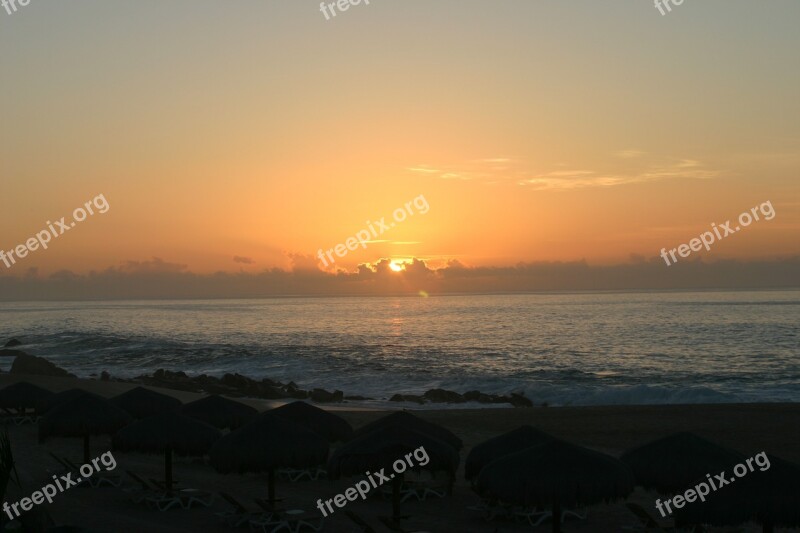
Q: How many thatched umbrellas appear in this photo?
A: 14